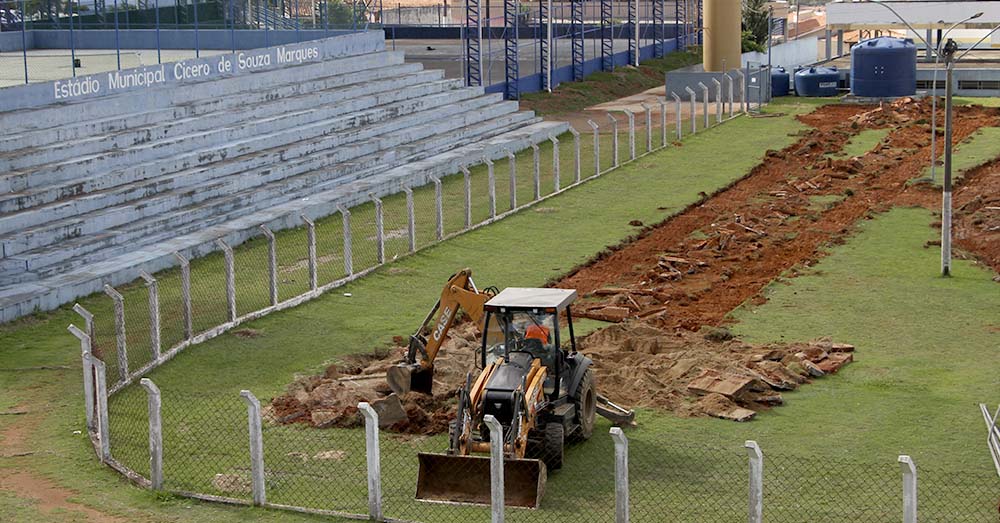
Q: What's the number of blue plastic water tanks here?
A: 3